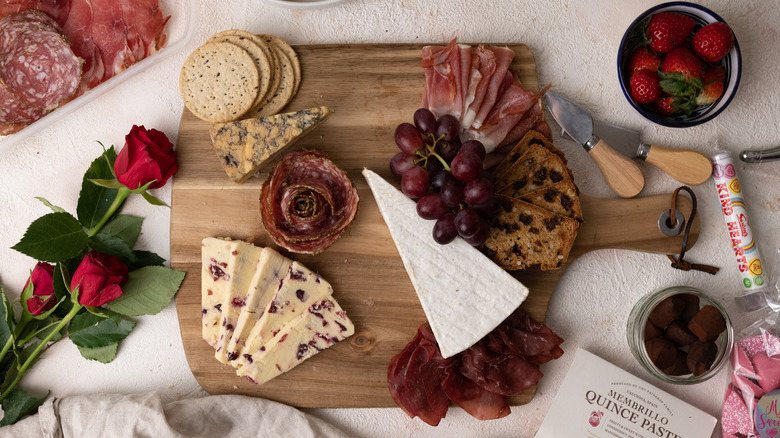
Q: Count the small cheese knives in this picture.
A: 2